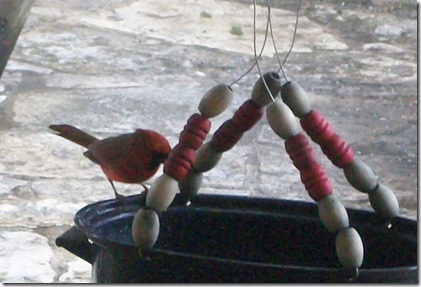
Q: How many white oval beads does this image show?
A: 12